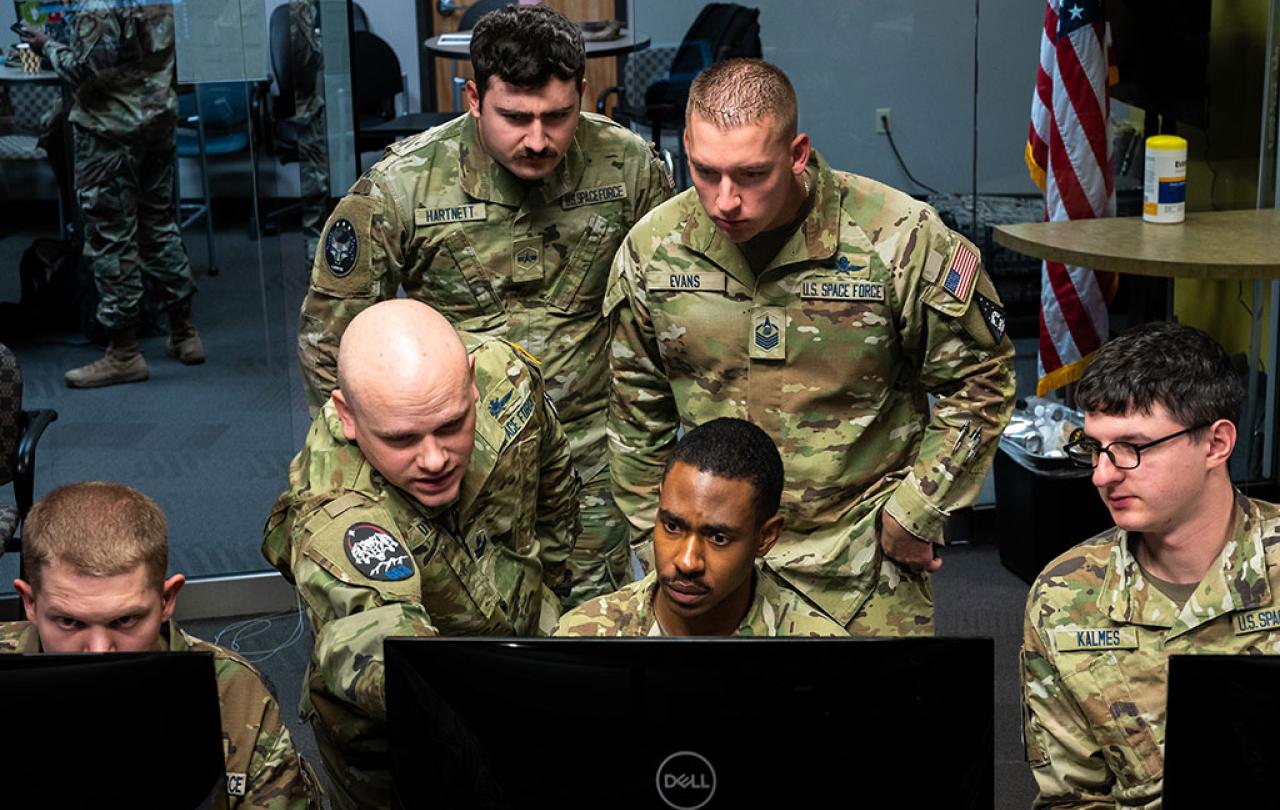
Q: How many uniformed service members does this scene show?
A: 7